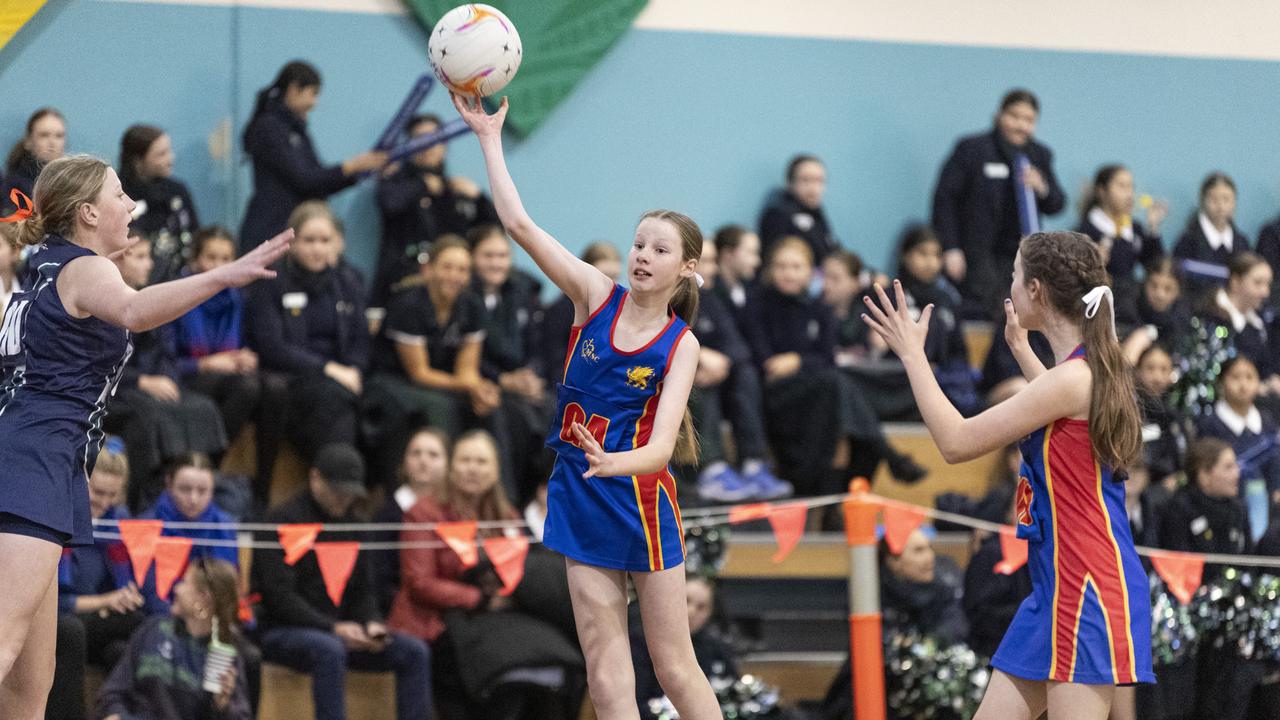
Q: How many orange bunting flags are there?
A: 11